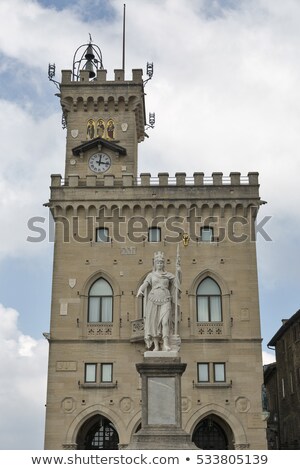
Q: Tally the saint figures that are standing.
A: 3